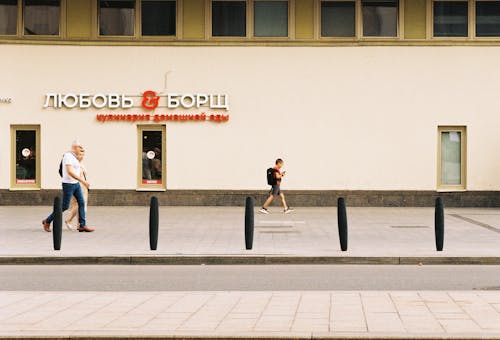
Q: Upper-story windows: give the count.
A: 10